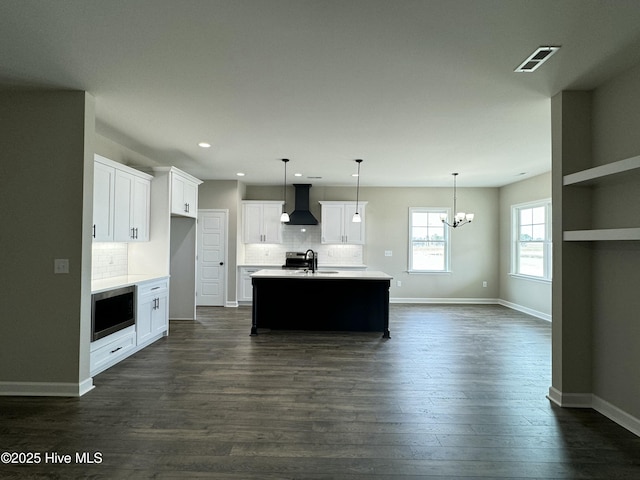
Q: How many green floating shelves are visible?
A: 0